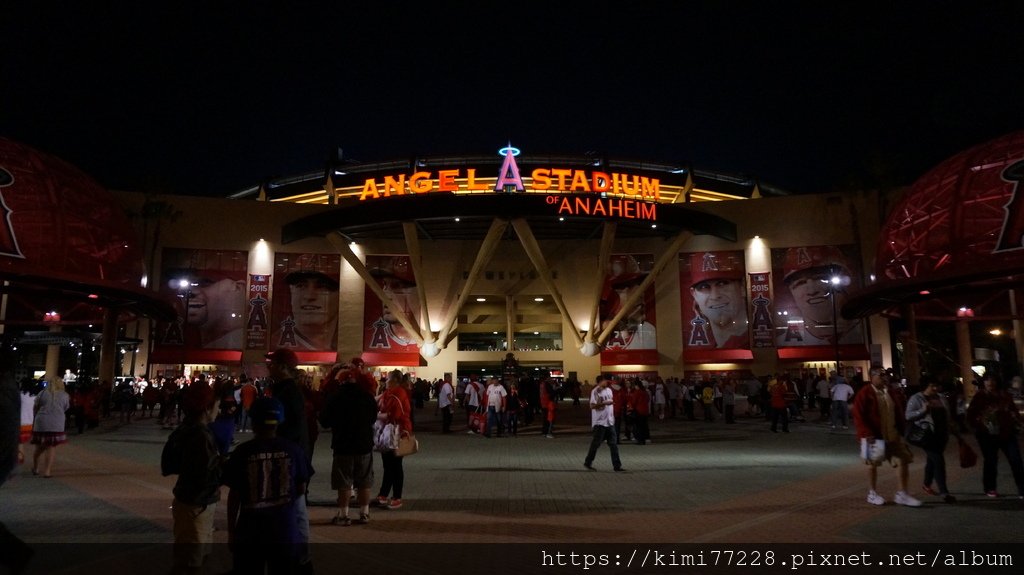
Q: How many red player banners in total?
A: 6